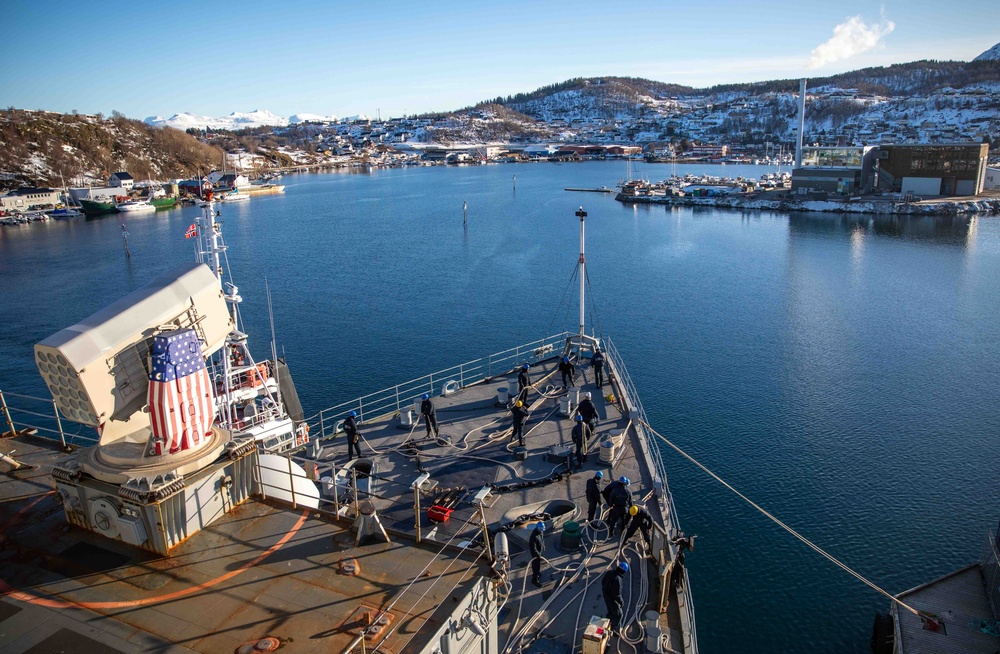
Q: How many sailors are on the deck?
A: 14